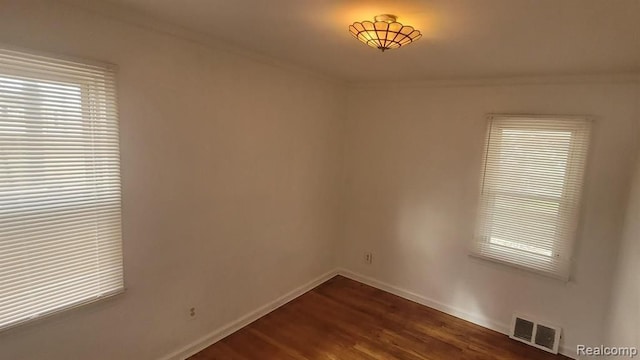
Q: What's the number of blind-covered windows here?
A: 2